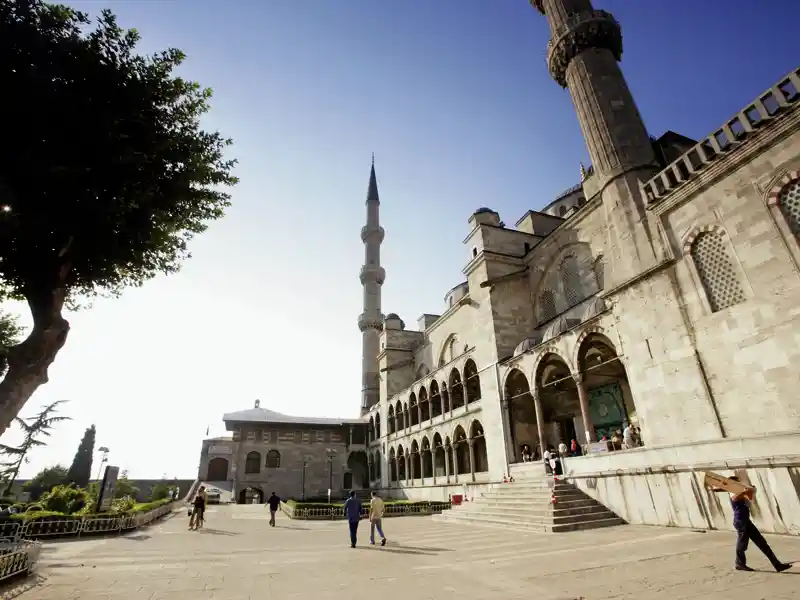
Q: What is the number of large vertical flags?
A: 0